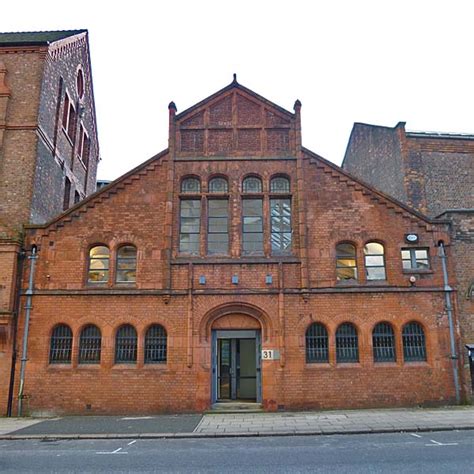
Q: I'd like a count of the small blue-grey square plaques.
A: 3